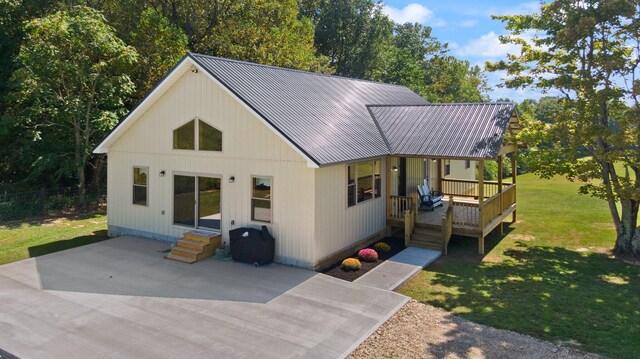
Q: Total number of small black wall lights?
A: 2